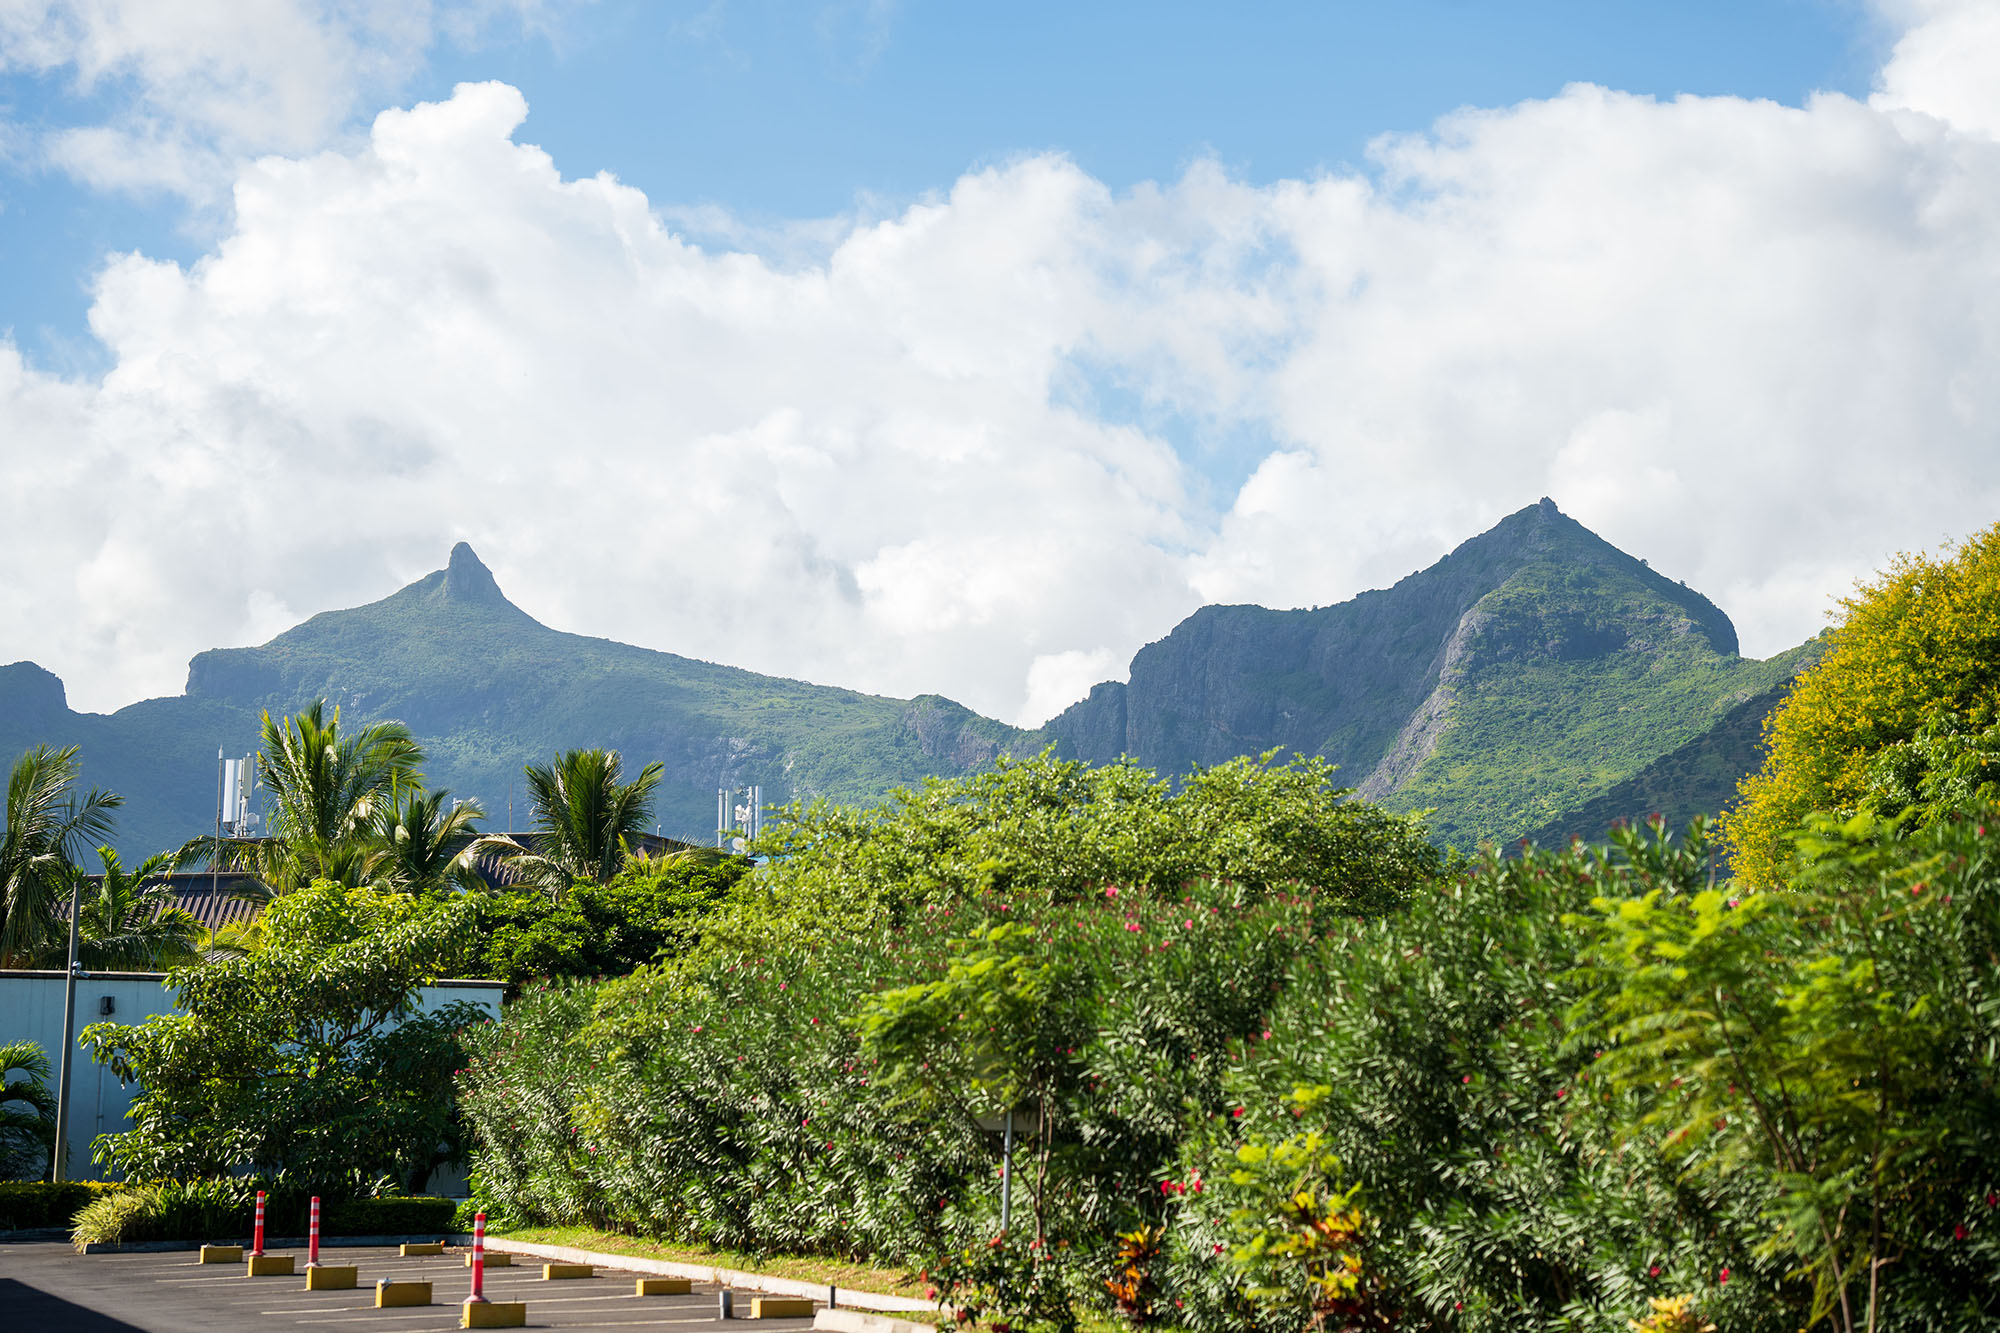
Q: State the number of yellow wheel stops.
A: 10